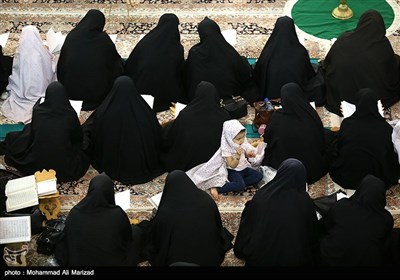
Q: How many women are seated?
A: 15